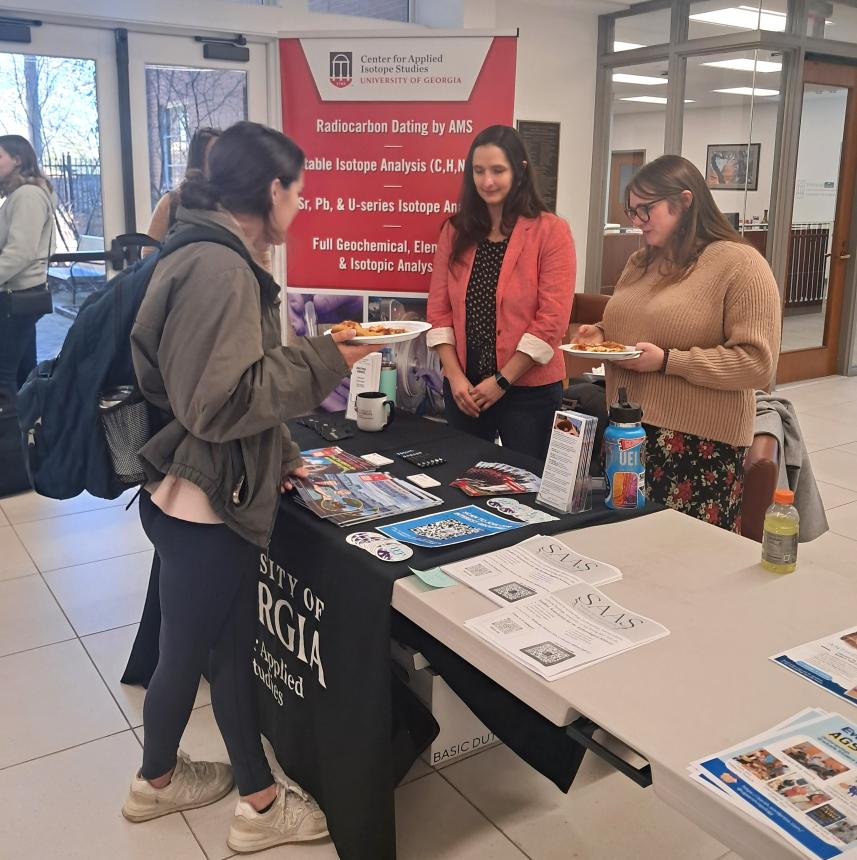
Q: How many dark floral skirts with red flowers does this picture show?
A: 1